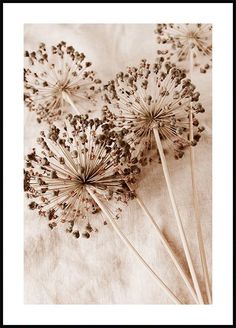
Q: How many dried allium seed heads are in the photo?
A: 4